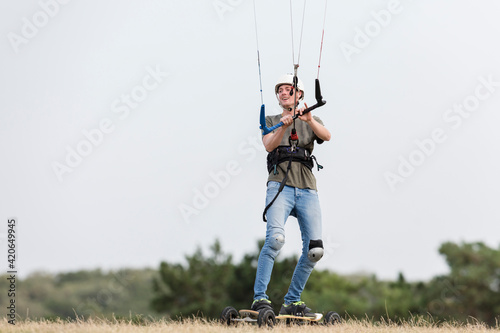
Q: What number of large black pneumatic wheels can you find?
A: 3